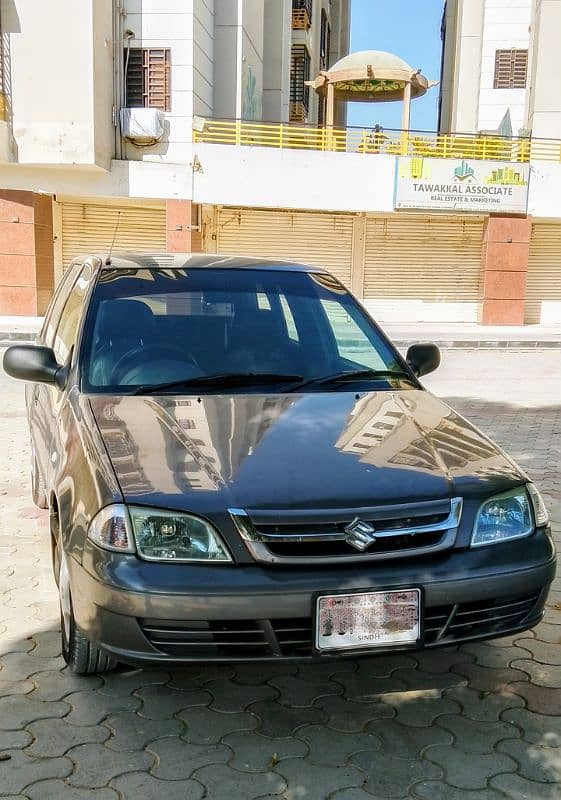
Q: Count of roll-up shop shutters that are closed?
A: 4